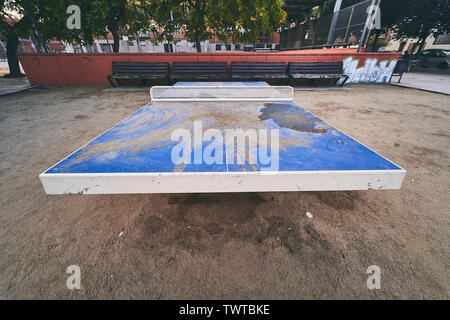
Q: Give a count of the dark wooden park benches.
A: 4